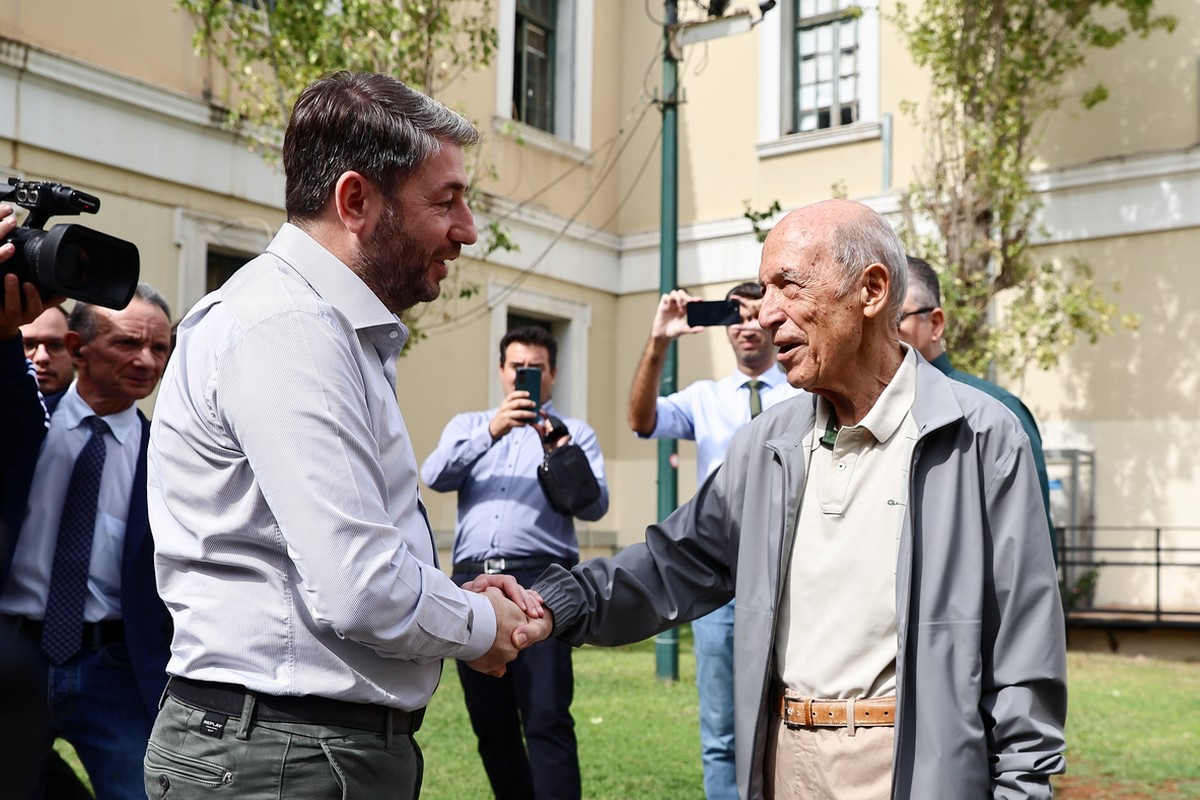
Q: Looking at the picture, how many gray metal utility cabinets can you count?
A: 1